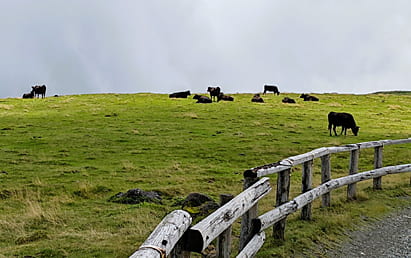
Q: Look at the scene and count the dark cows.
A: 11